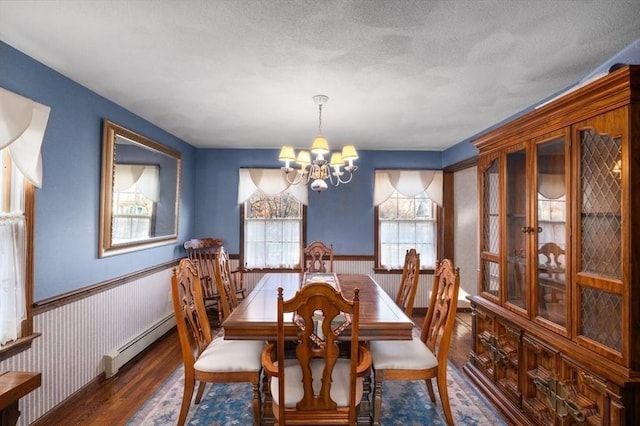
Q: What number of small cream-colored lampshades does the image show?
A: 5